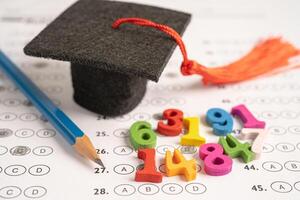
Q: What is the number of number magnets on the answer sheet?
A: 10